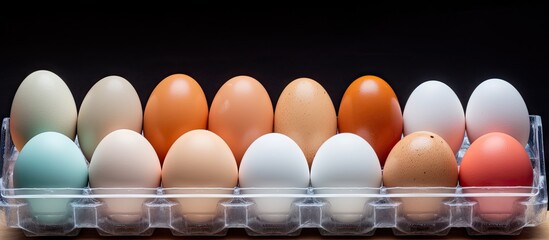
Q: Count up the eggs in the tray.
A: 15